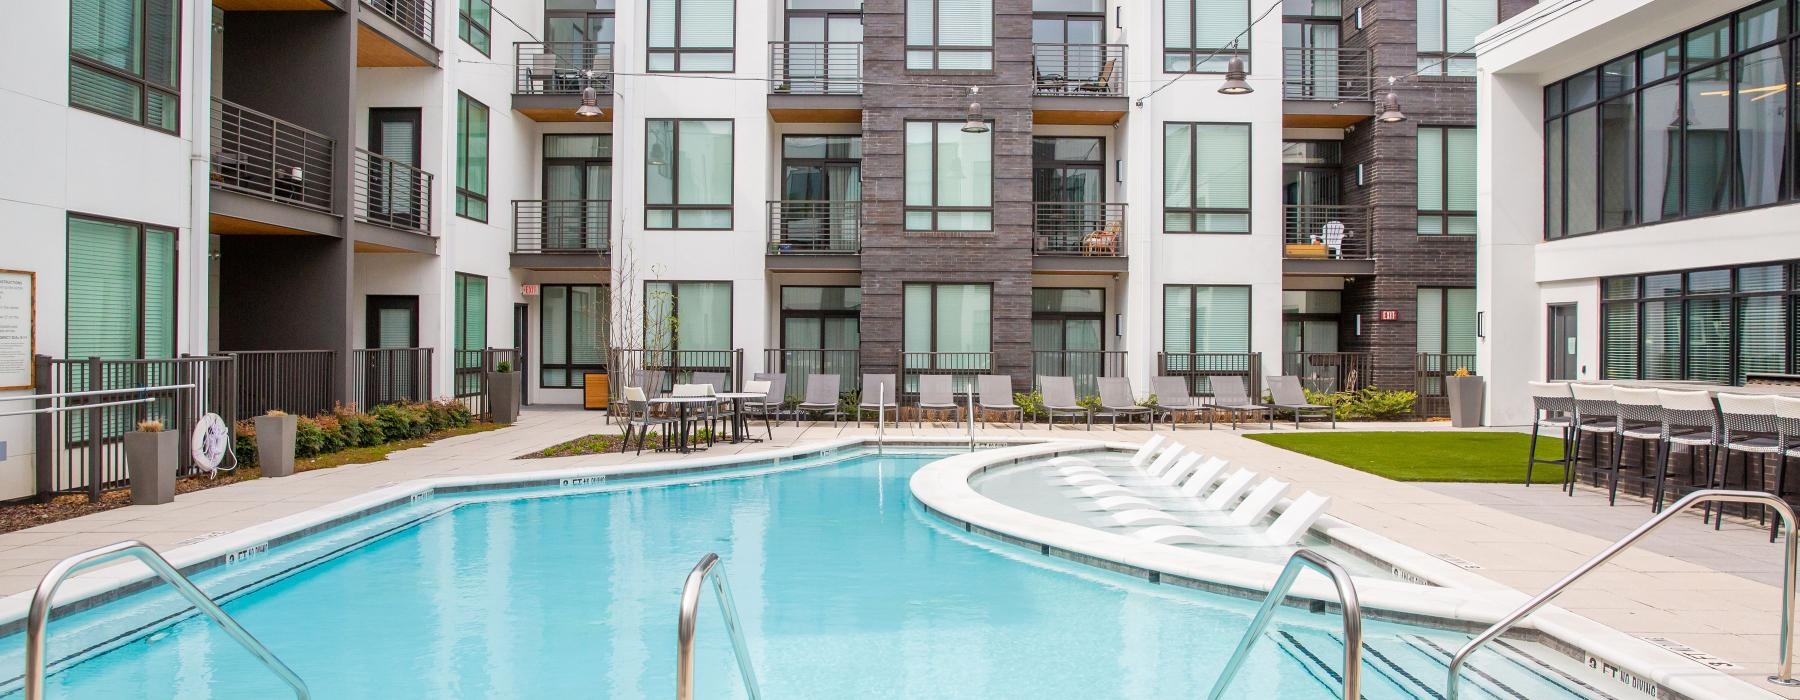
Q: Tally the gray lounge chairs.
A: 12